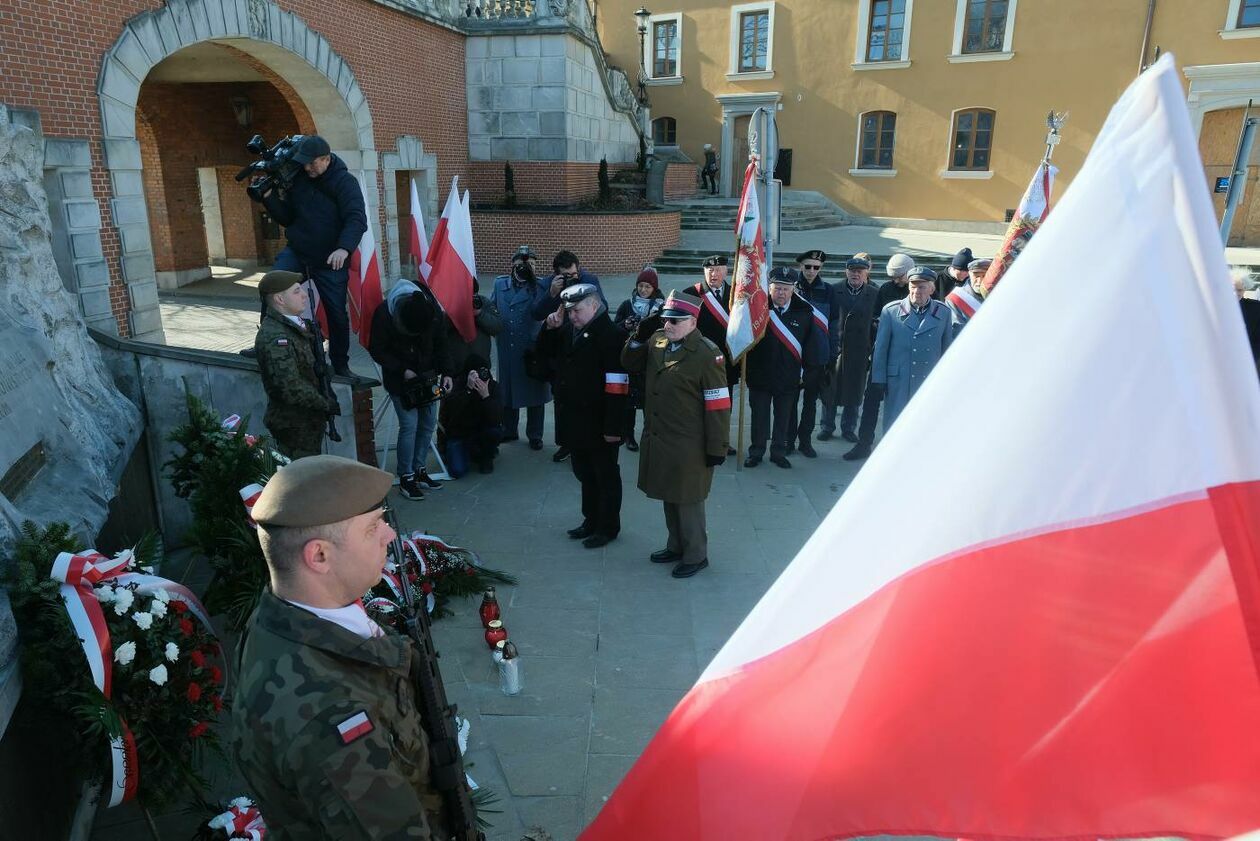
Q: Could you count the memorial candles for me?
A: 4